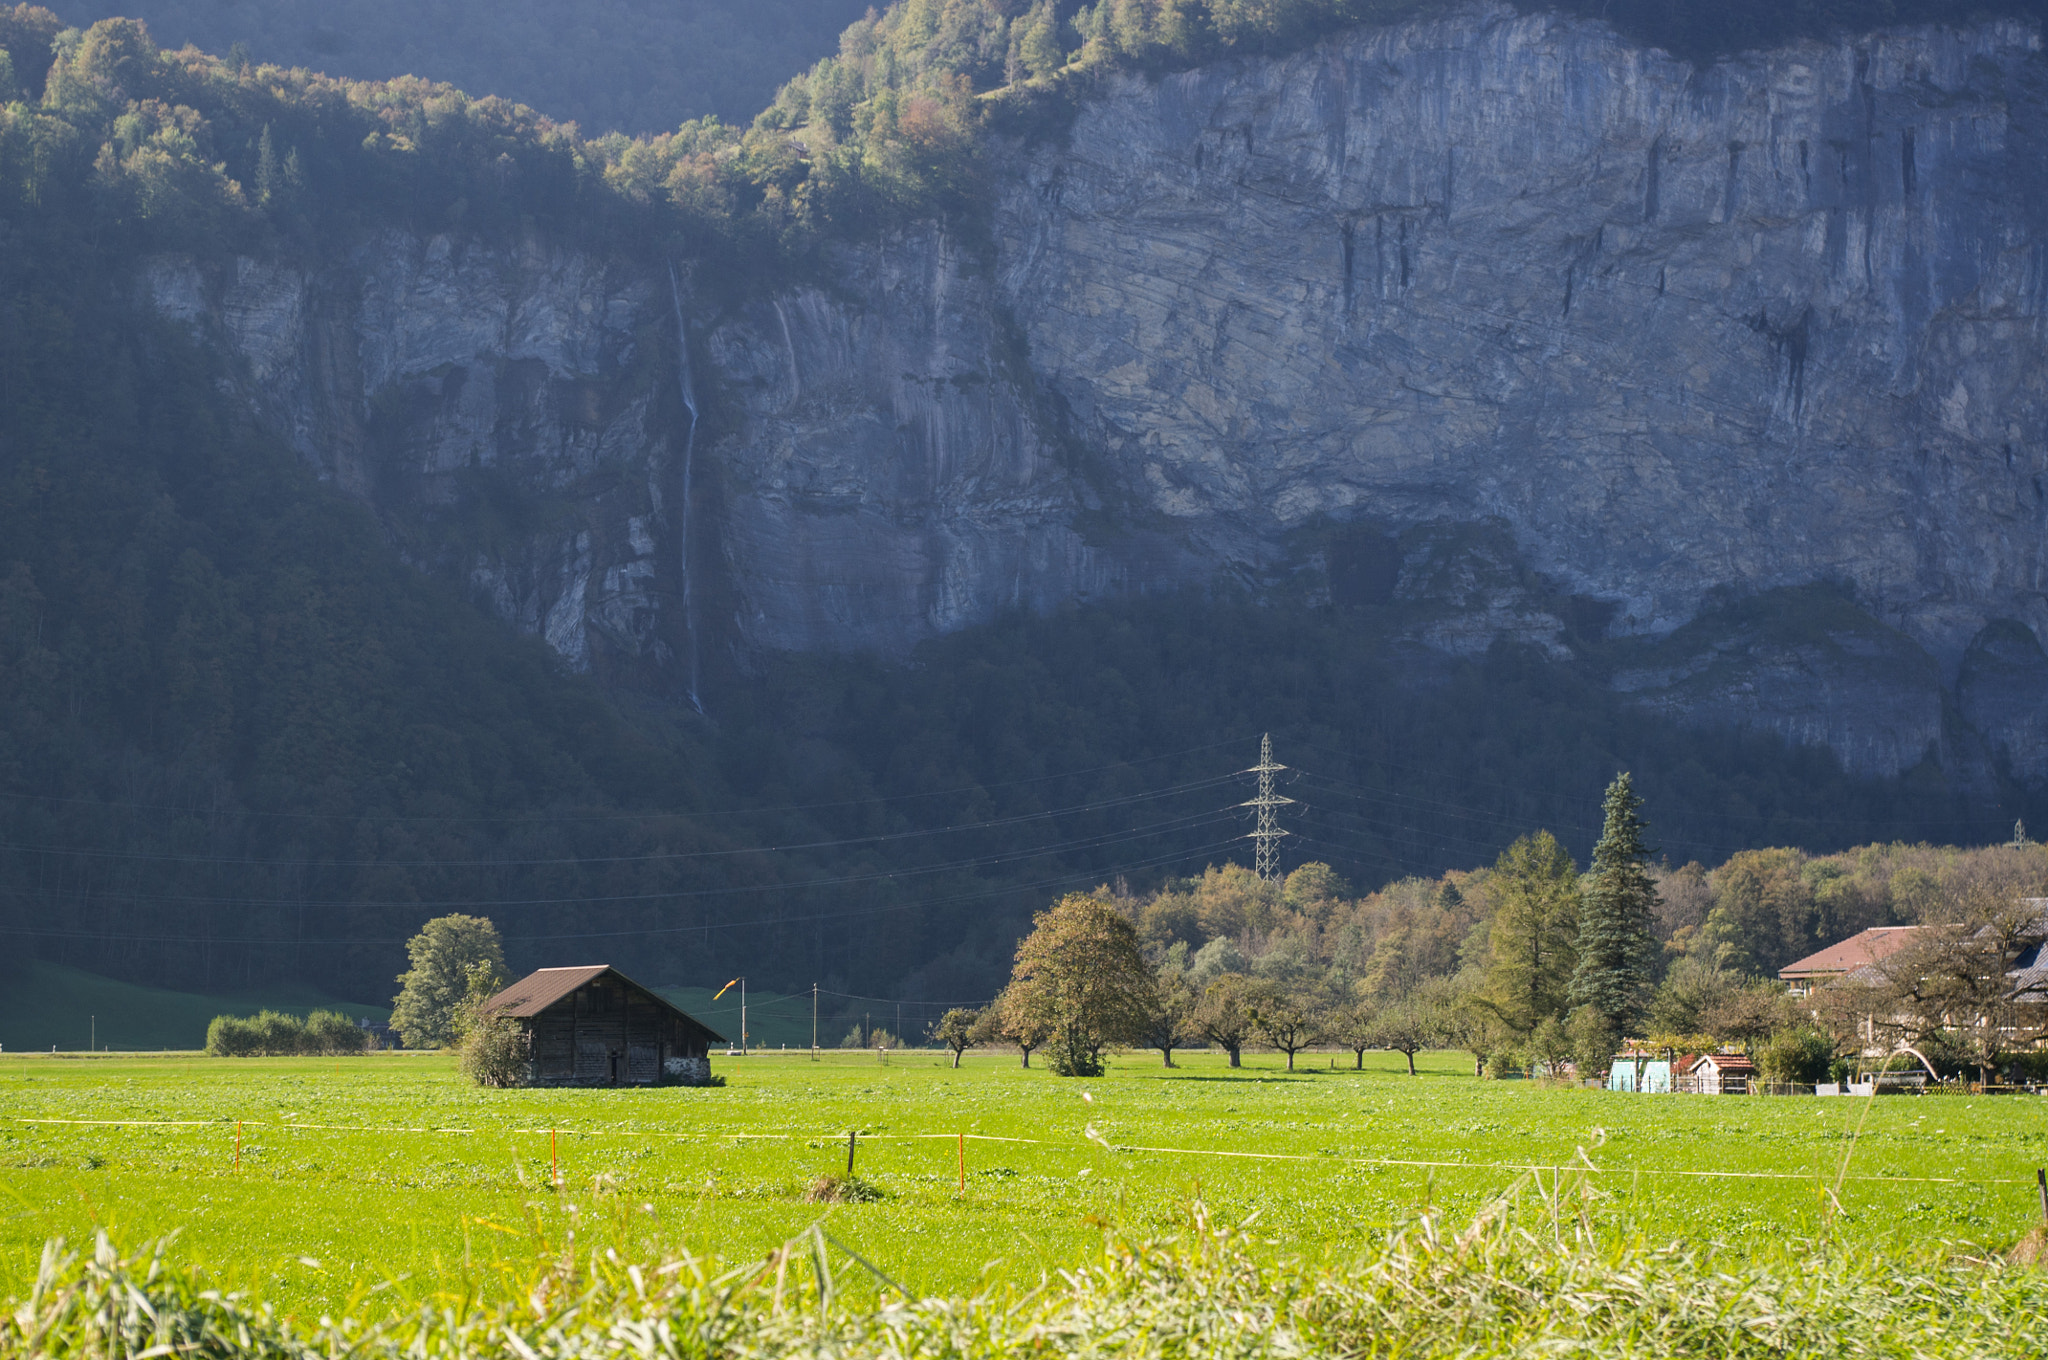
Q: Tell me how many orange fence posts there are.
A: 3